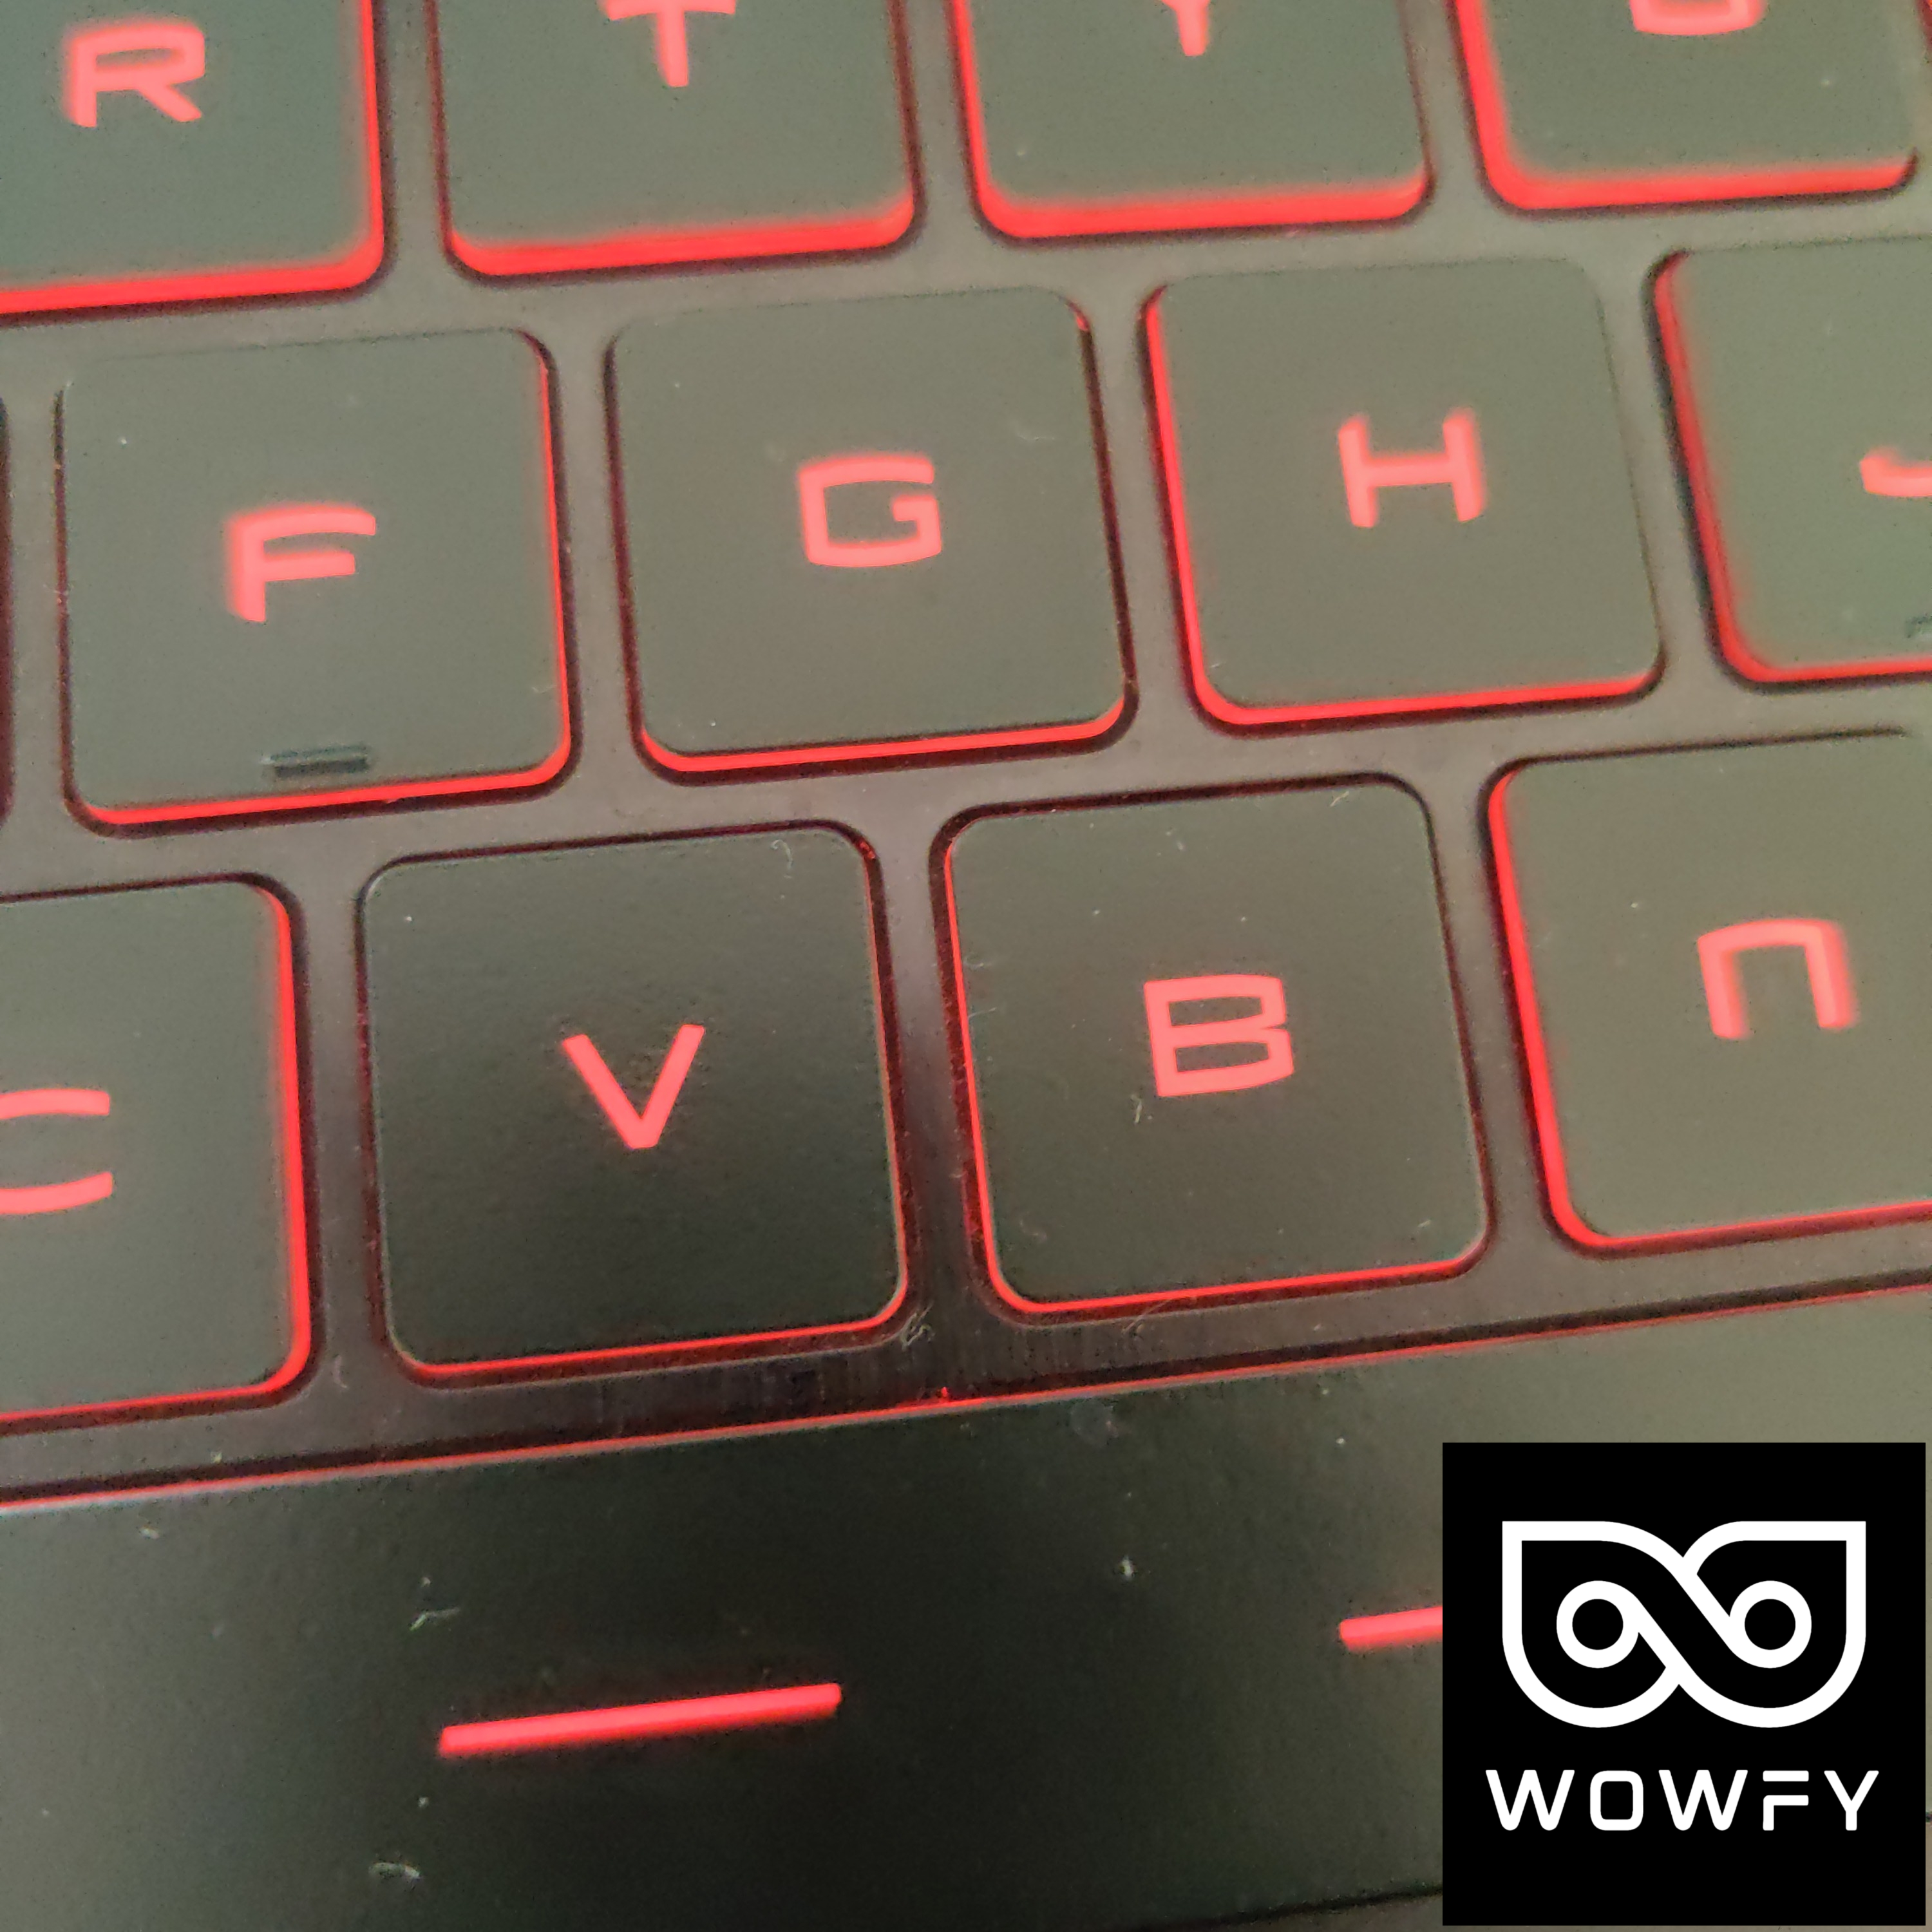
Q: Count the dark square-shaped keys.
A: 12